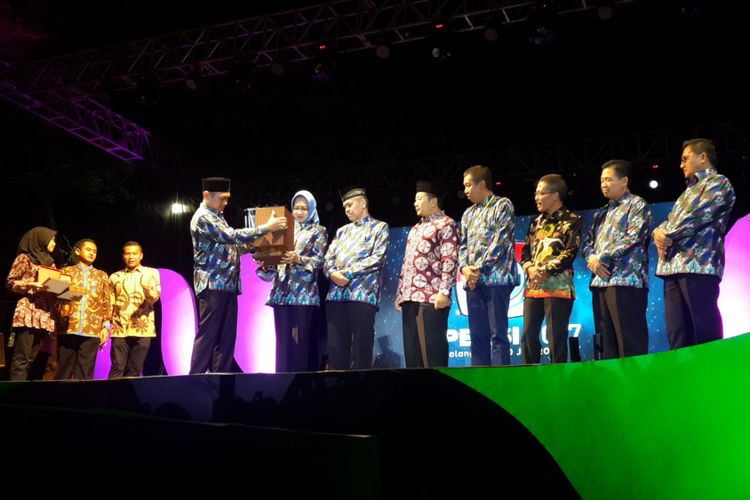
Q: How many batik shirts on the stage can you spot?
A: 11